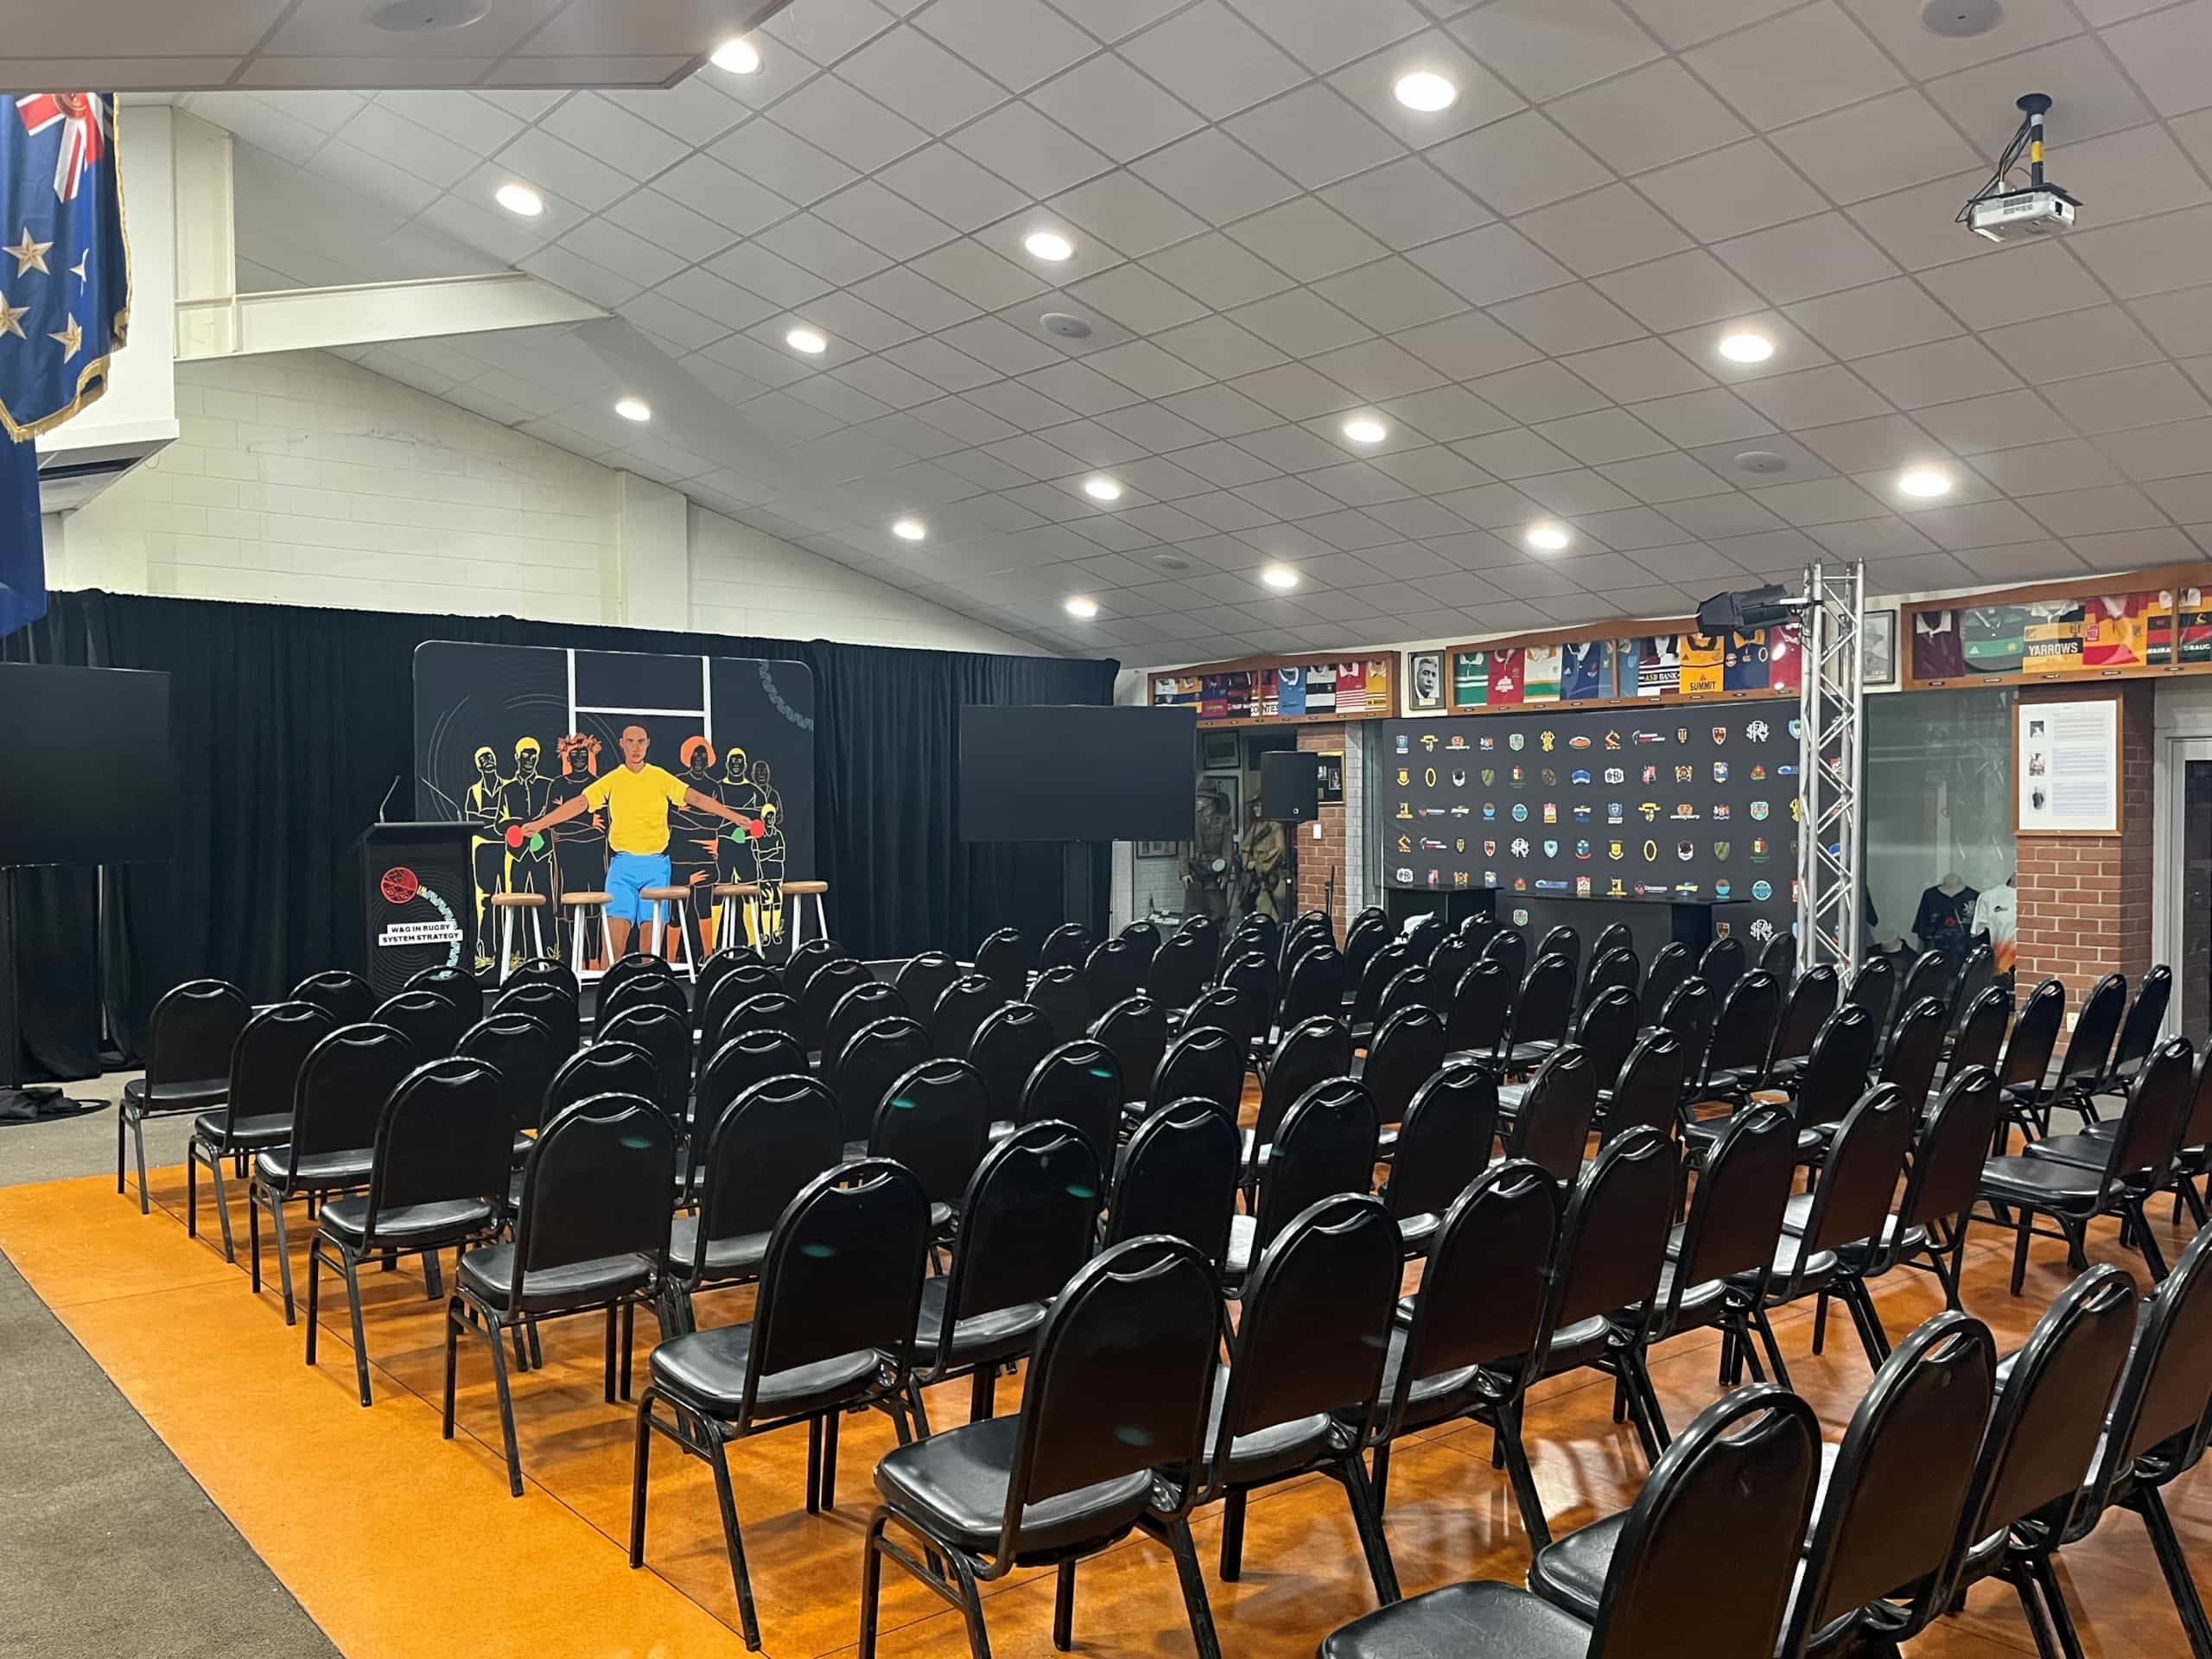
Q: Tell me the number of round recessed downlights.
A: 14